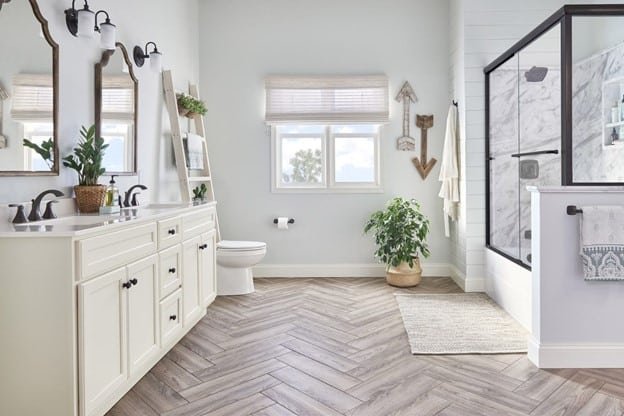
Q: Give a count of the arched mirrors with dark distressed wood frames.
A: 2